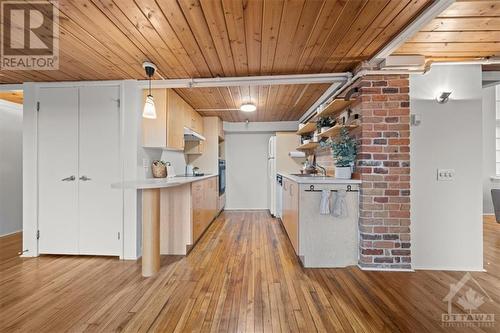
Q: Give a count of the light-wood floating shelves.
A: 4